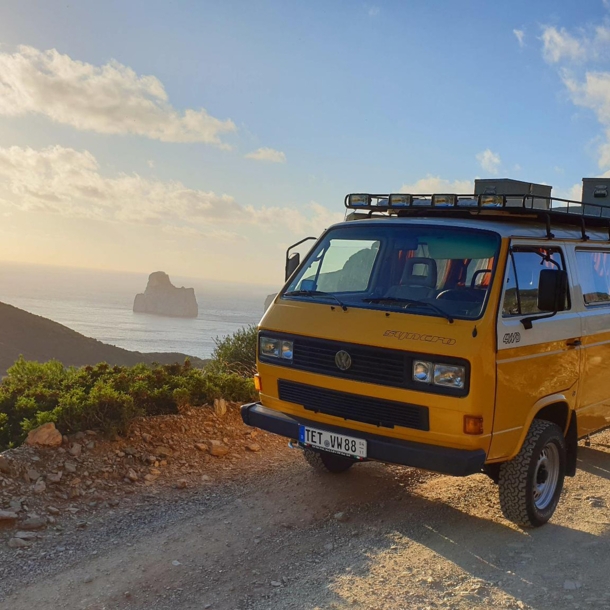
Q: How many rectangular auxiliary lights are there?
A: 4